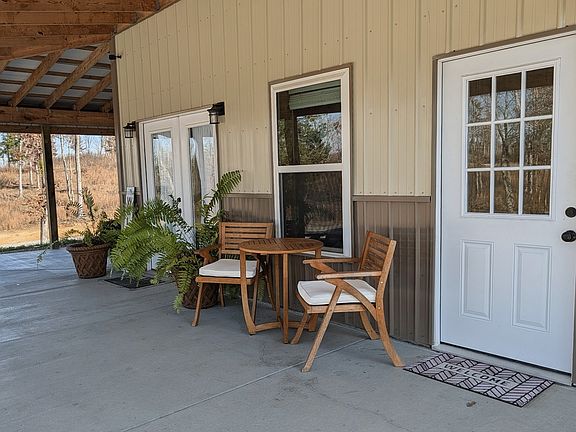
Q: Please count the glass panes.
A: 13